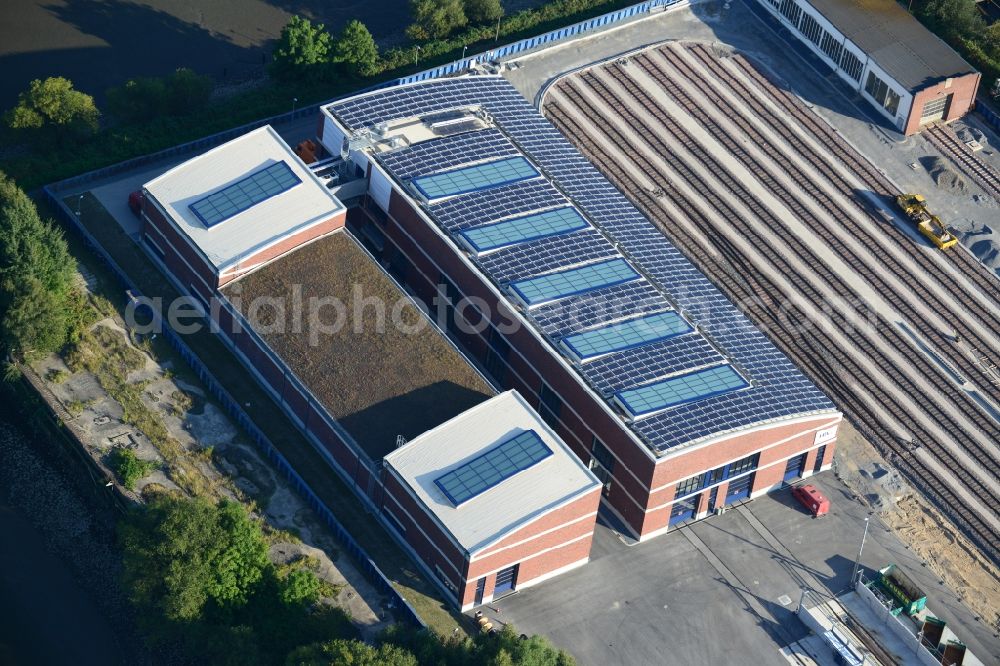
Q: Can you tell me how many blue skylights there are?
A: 7